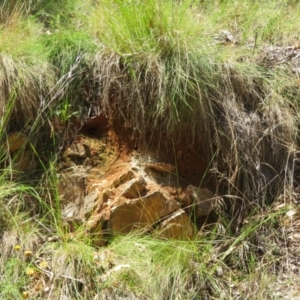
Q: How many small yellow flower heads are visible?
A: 5